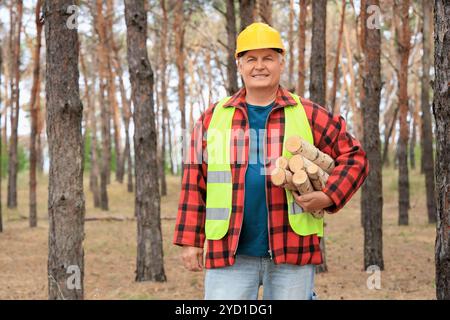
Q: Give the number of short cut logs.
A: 6